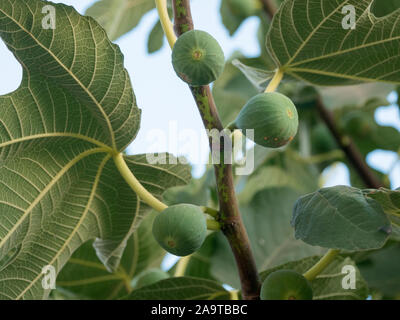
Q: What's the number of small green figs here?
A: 4